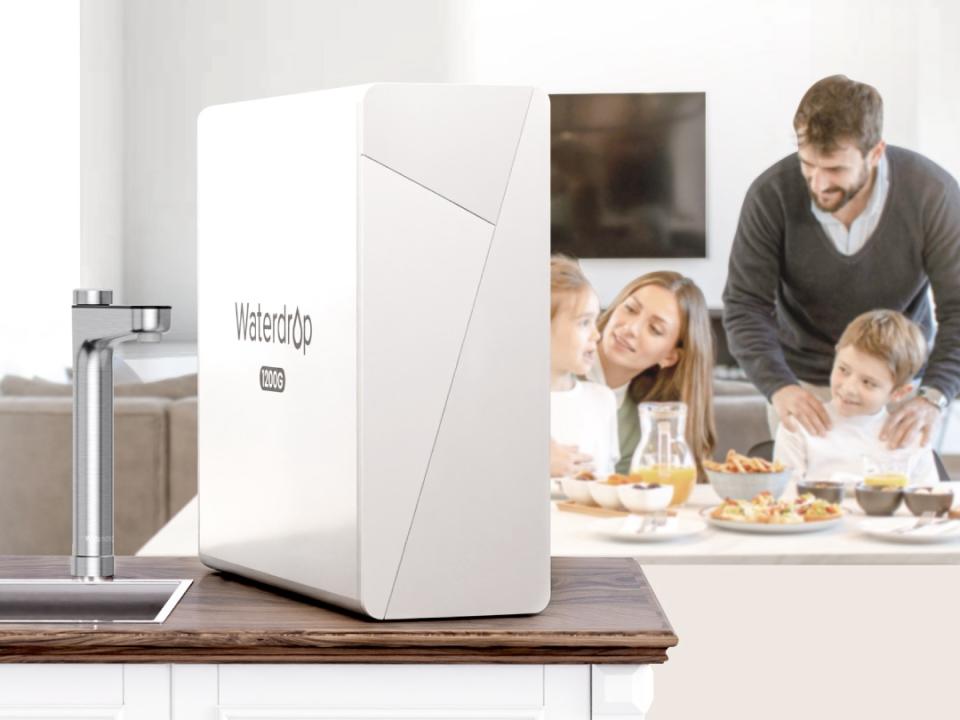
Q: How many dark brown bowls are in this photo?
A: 3